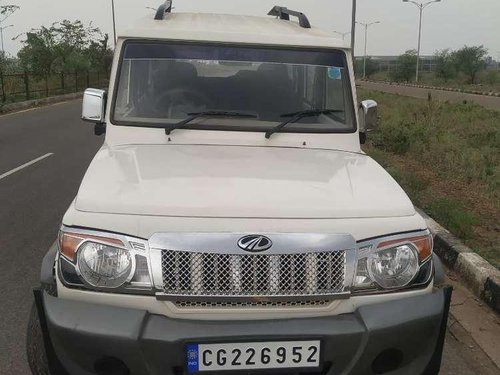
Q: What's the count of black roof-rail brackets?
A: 2